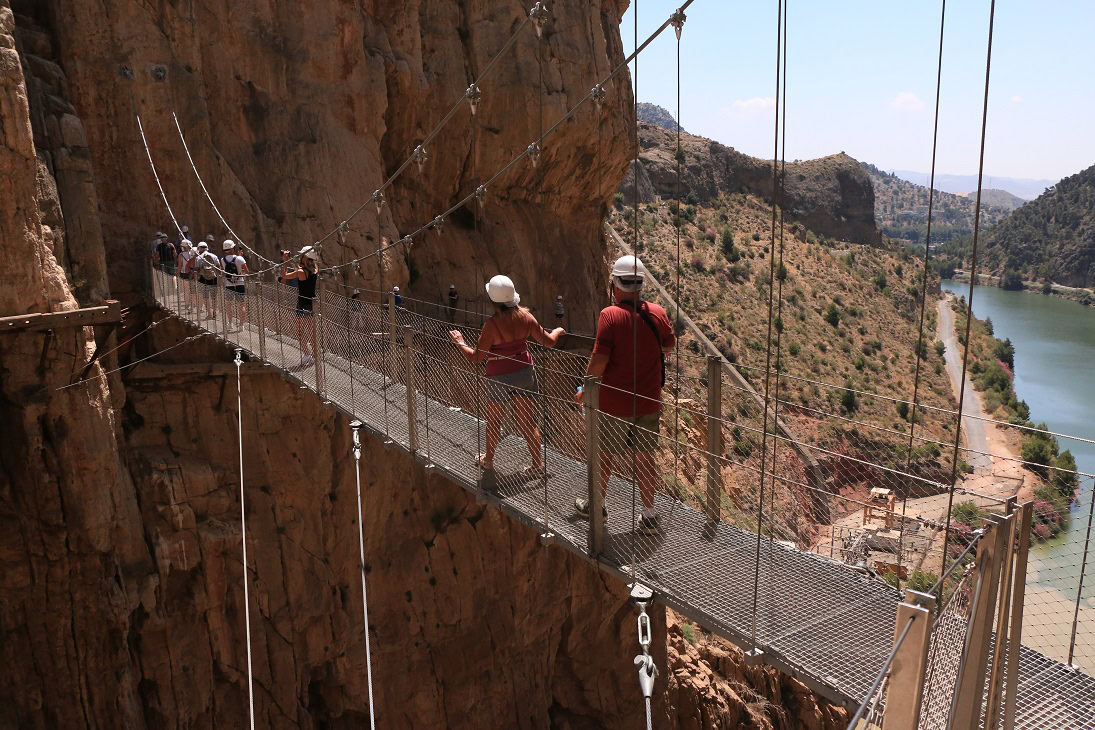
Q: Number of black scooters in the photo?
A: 0